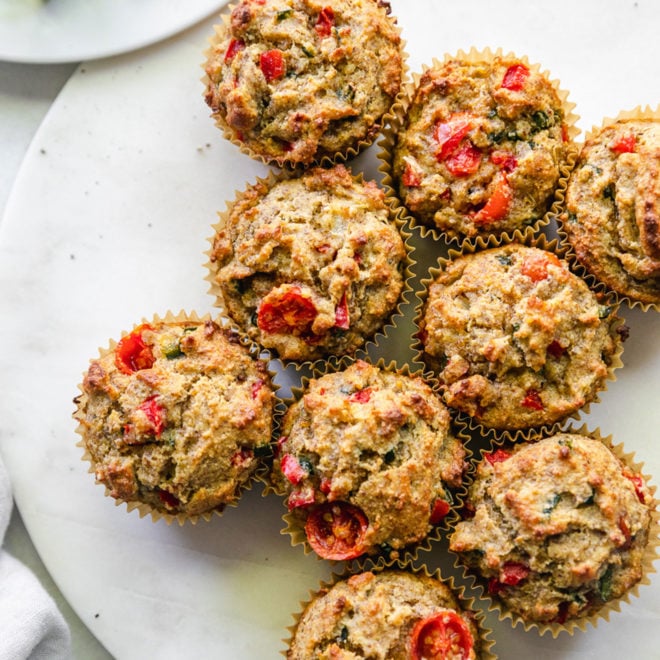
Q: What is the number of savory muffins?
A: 9